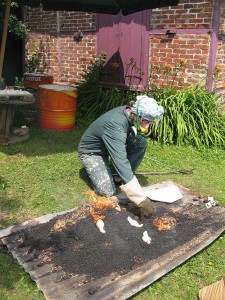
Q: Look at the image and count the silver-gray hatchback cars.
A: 0